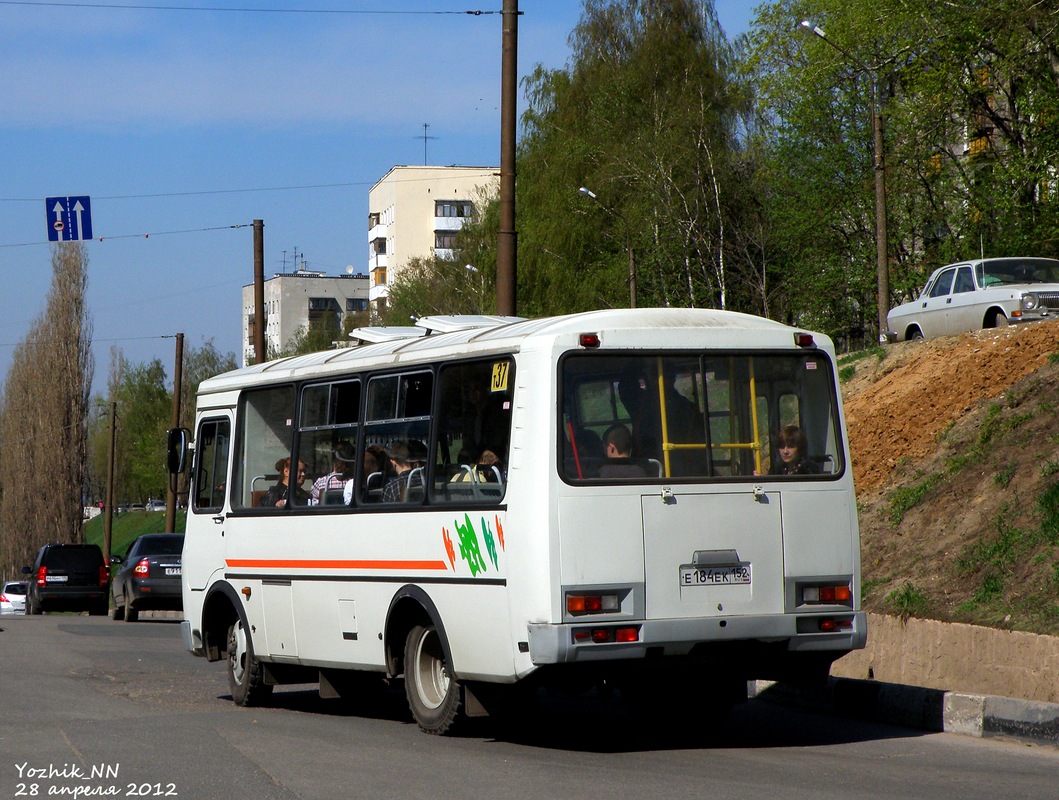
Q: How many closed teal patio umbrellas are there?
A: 0